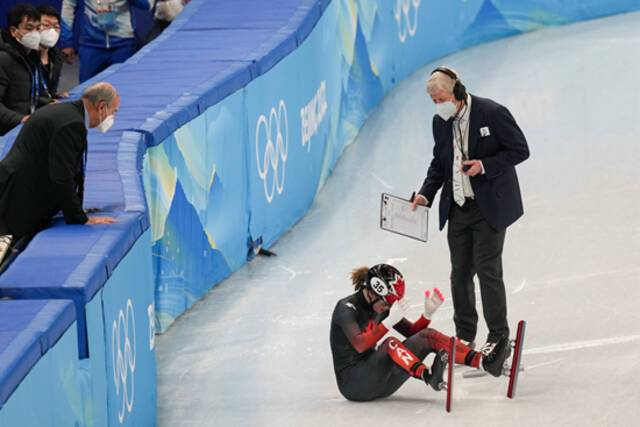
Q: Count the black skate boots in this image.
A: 2